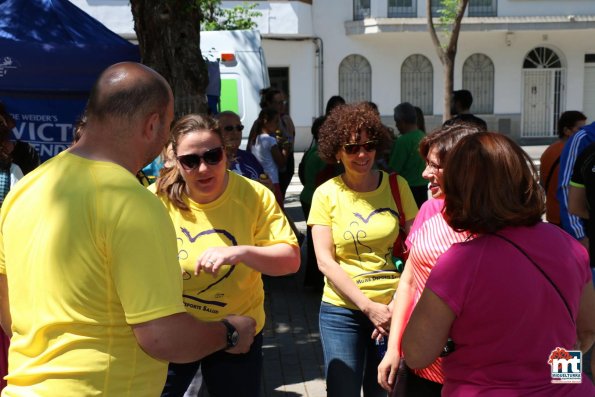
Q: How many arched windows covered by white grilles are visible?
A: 3